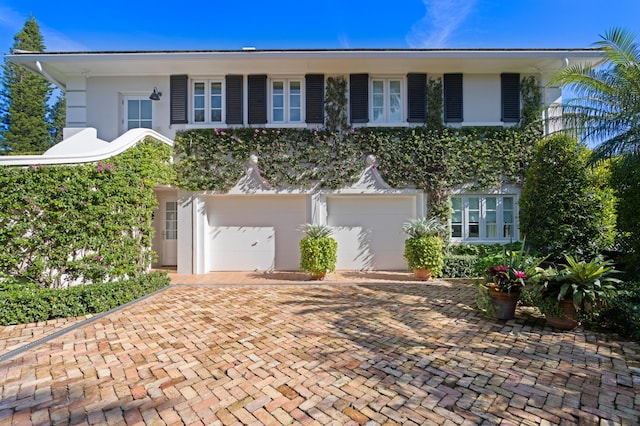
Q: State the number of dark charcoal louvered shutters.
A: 8